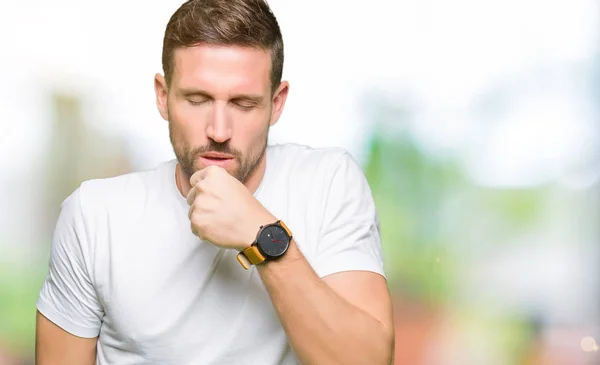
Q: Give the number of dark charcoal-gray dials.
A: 1